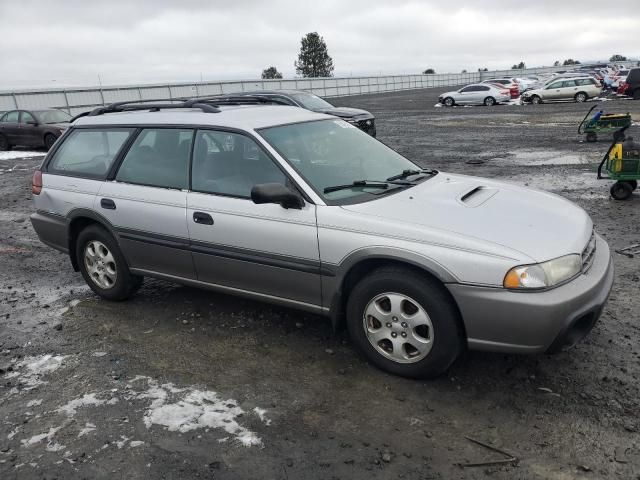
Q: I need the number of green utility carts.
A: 2